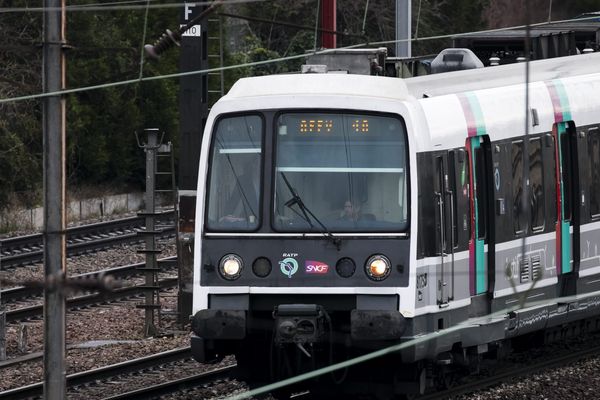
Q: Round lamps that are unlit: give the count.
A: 2